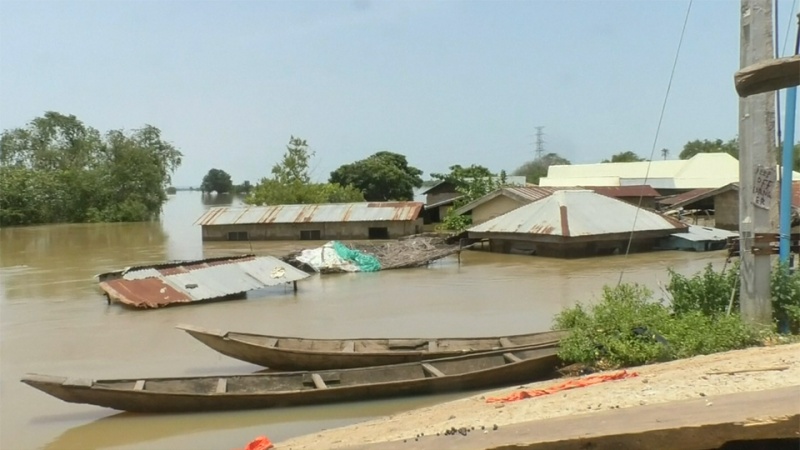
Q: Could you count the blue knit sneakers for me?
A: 0